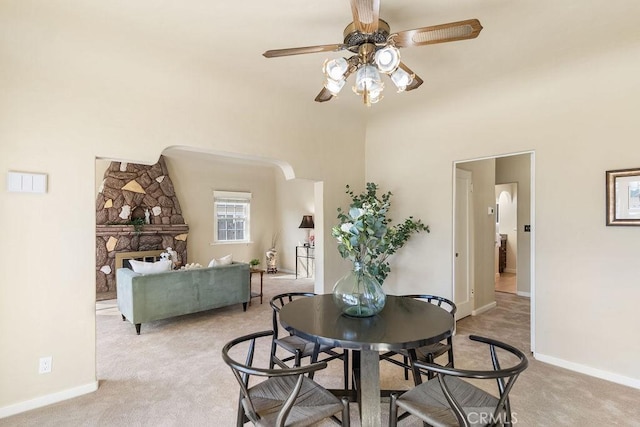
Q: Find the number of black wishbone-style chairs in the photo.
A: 4